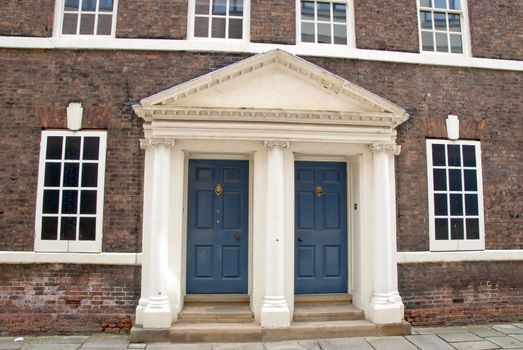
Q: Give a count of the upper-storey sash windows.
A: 4